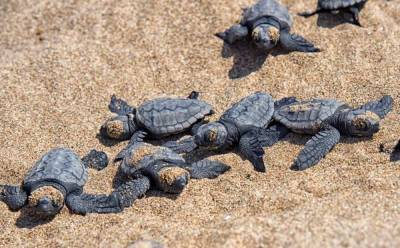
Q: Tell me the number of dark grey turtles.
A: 7